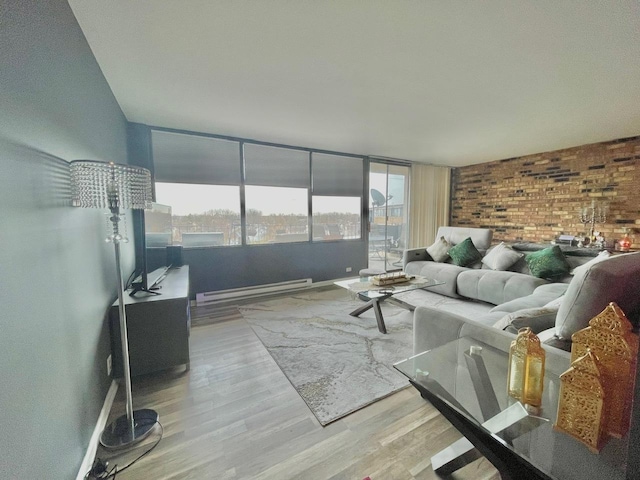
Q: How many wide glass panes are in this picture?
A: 3